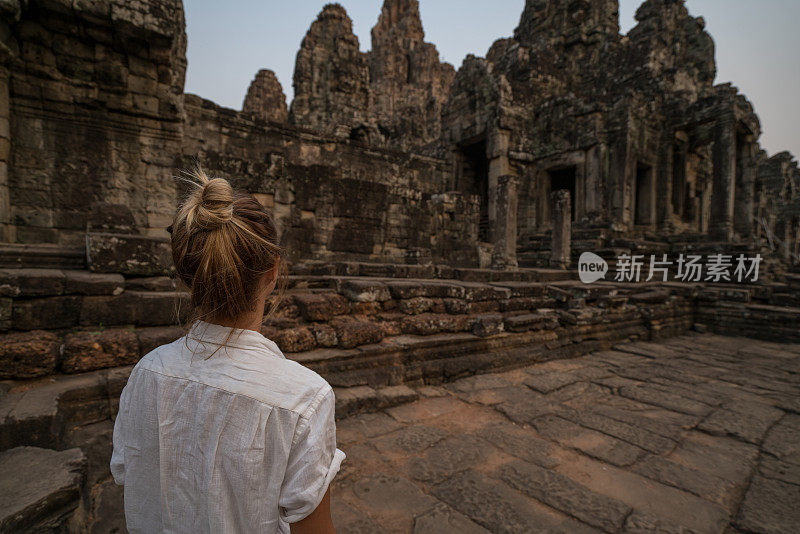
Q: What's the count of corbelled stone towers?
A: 5